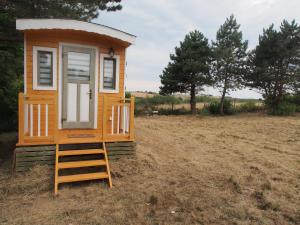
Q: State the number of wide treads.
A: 3